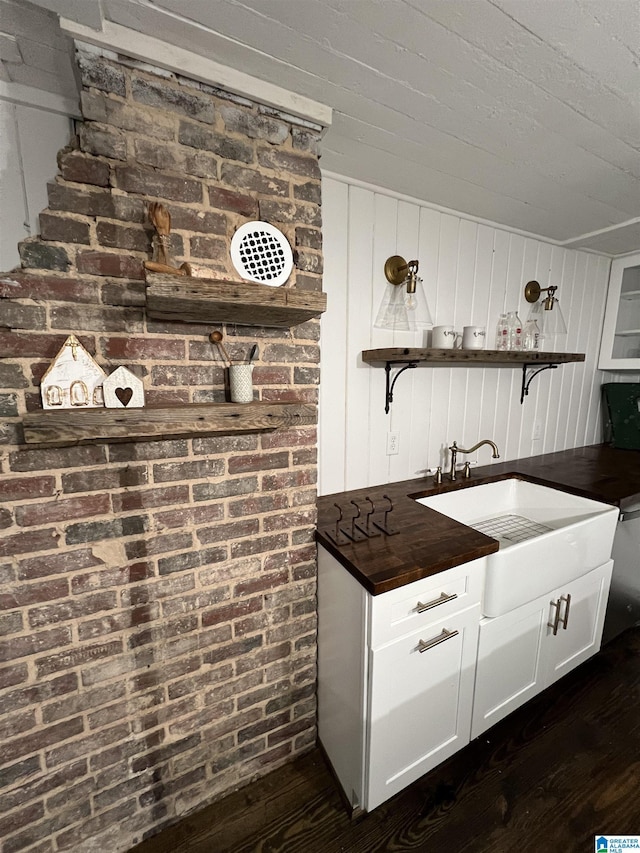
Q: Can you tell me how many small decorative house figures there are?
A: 2